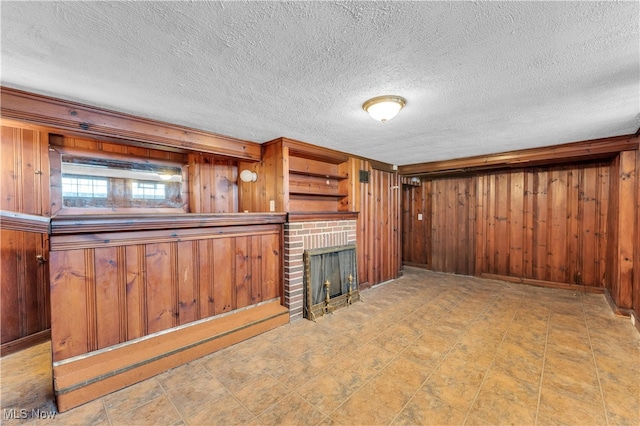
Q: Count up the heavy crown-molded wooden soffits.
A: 2